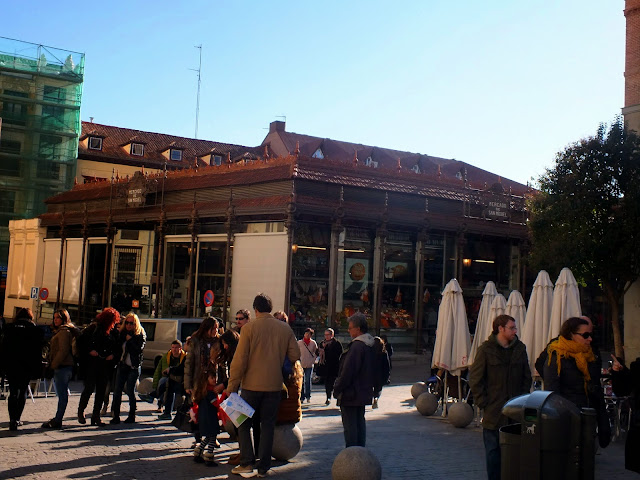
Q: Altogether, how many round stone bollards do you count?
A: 6